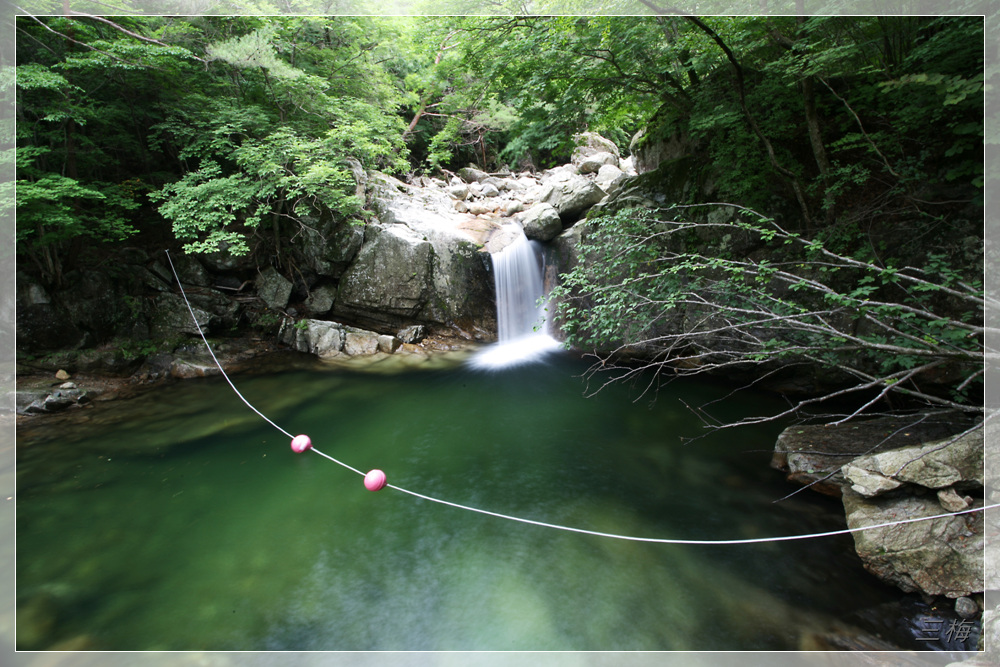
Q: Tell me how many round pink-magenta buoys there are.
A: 2